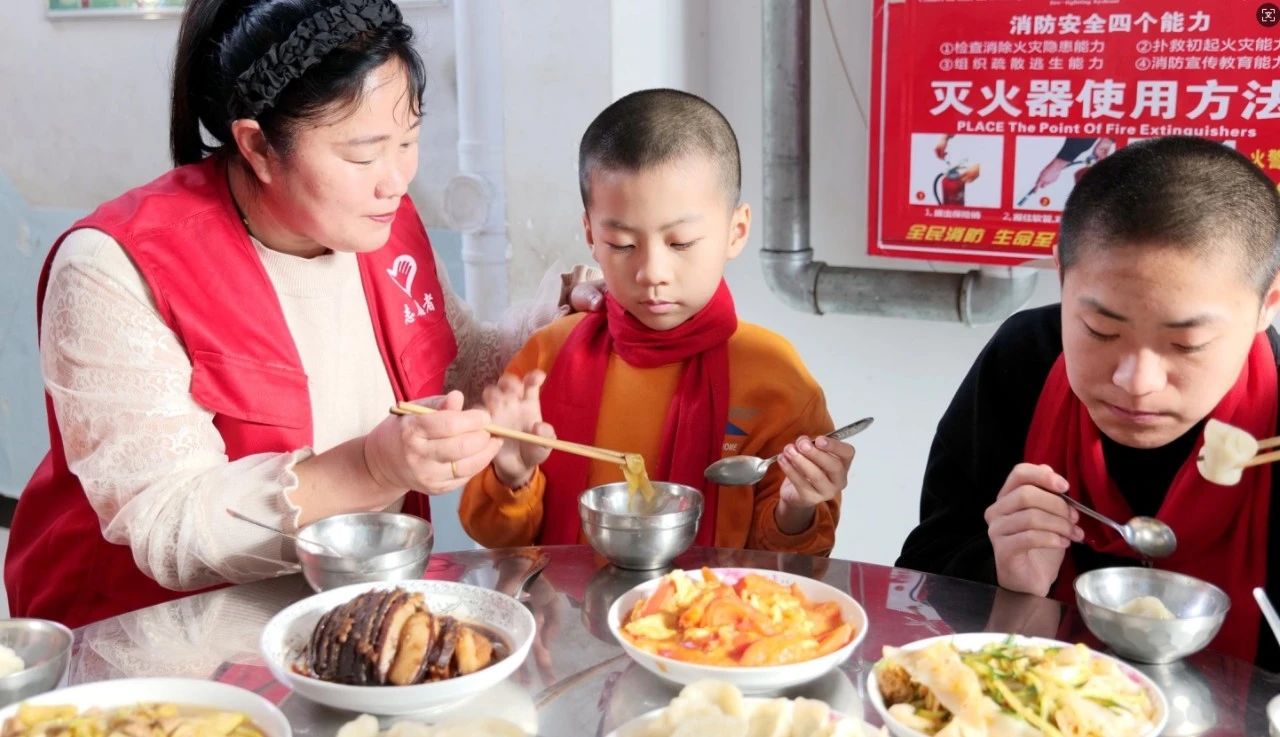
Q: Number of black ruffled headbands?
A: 1